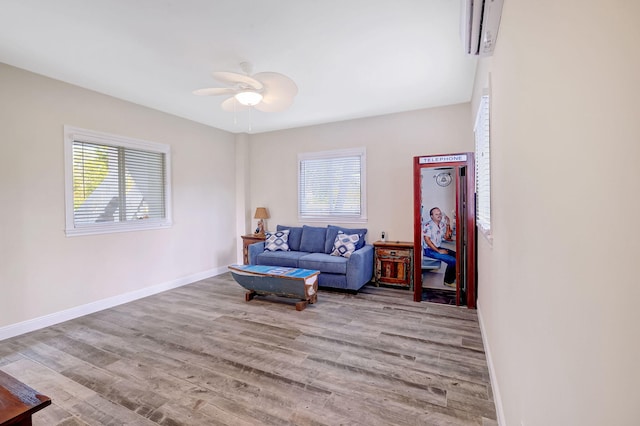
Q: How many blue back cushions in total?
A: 3